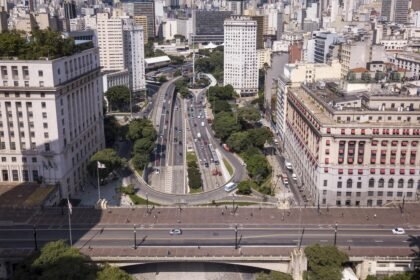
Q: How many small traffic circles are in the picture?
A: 1